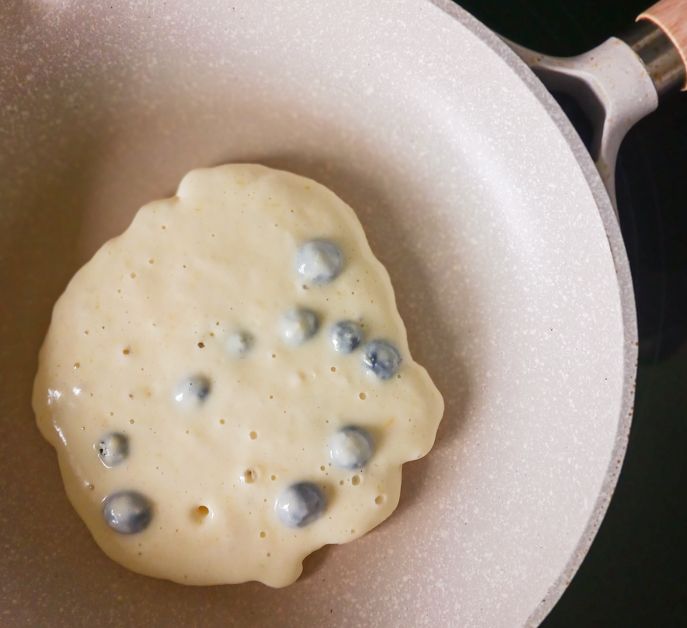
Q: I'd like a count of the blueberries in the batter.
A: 10